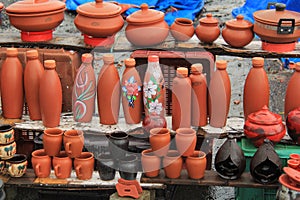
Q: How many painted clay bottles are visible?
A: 3